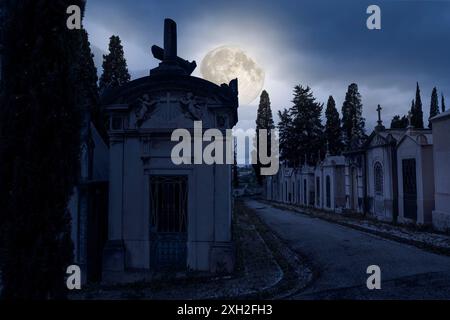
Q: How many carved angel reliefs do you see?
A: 2